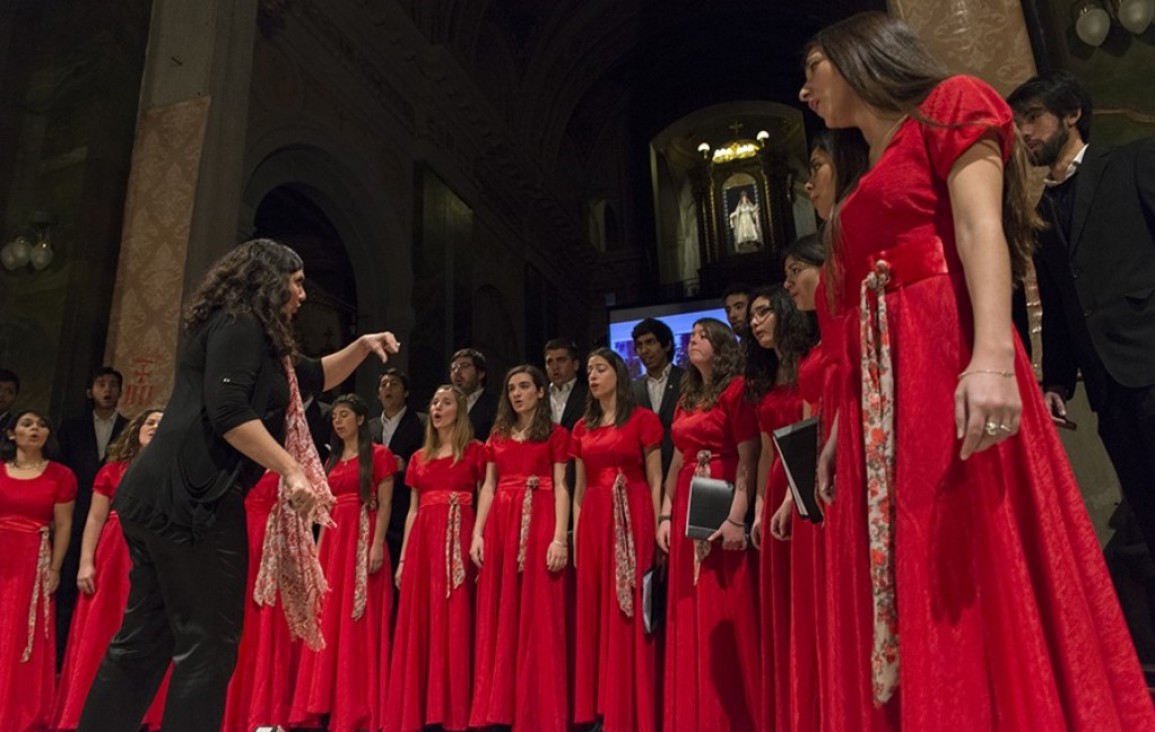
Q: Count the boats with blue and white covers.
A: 0